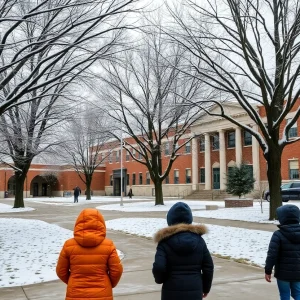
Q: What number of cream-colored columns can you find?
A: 5